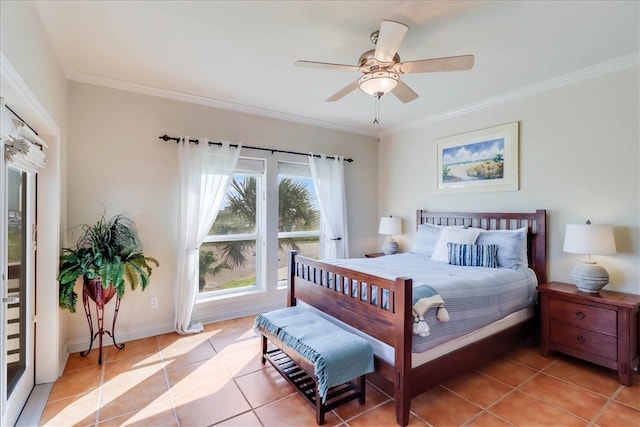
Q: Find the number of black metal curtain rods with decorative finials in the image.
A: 1